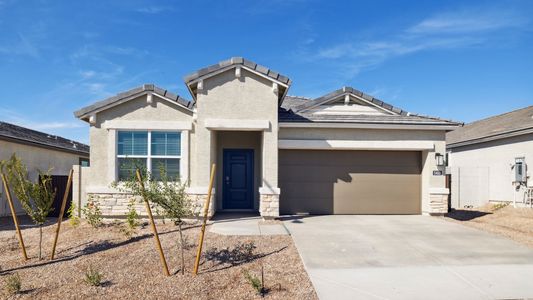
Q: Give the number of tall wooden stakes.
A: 4